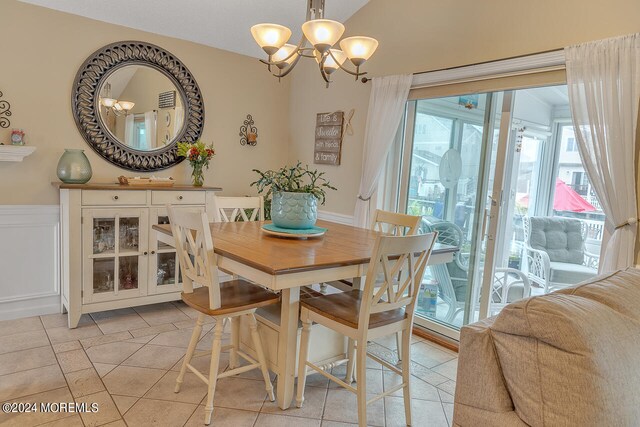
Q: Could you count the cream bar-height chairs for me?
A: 4